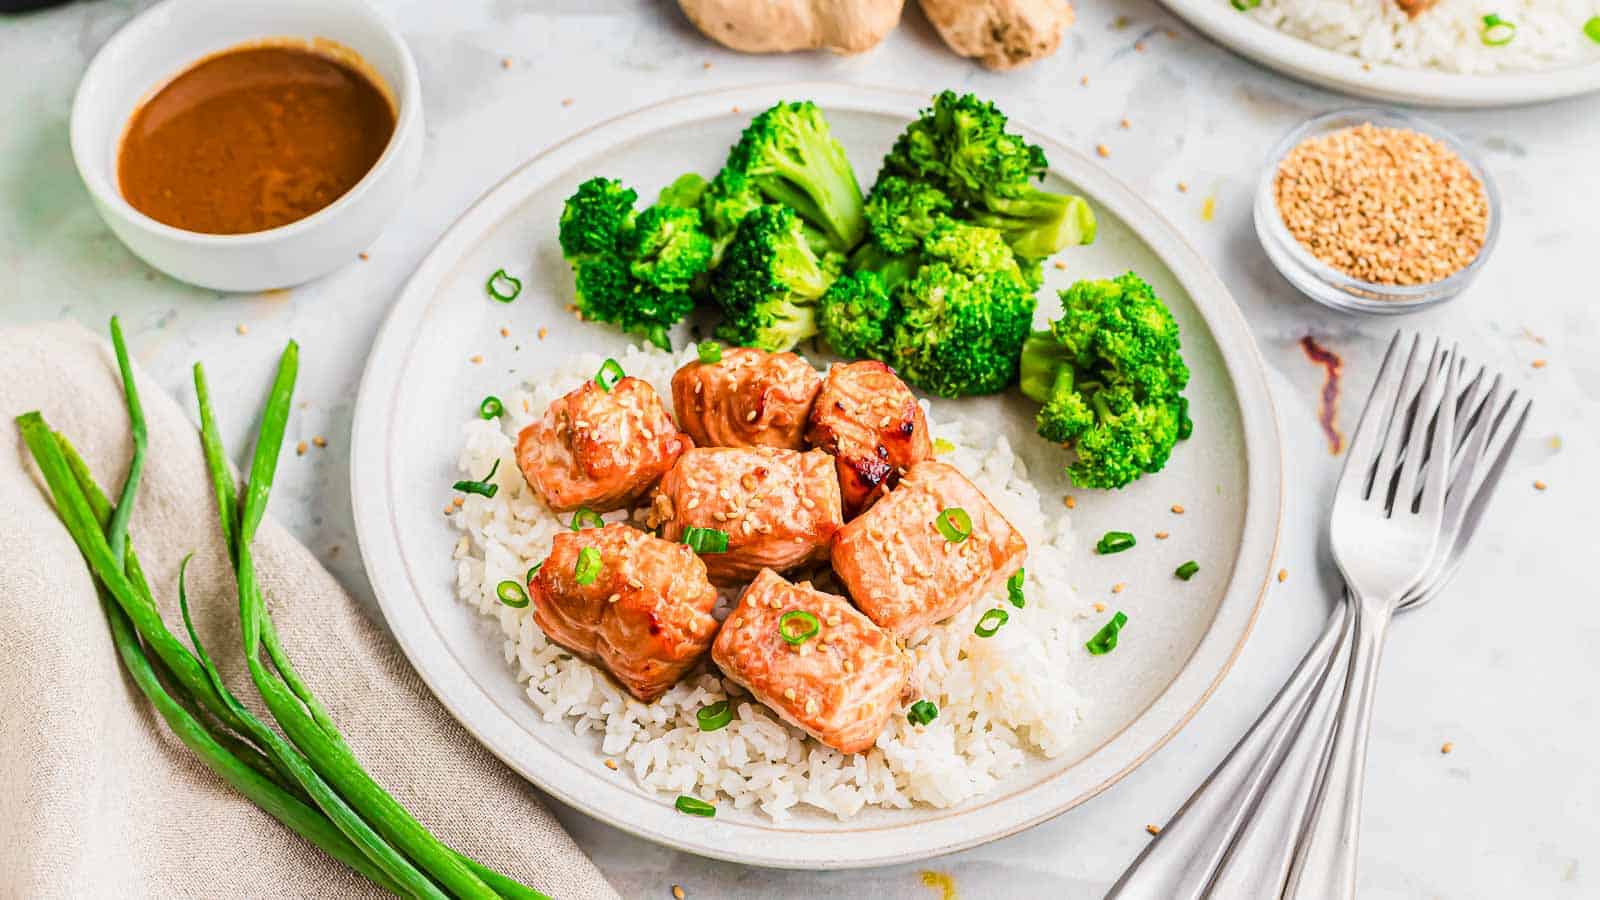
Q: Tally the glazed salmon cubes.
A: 7